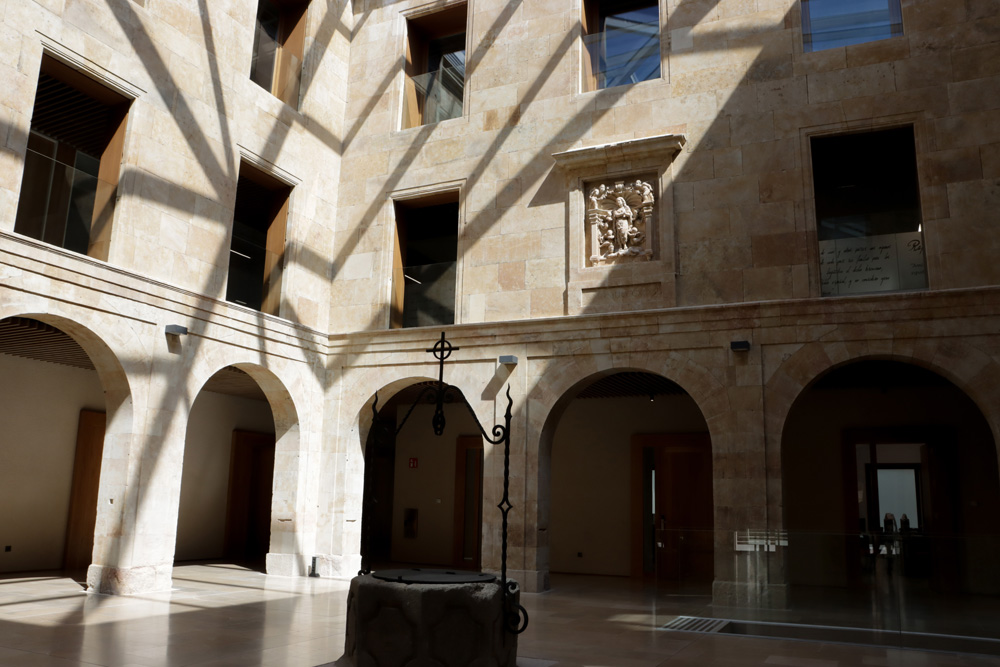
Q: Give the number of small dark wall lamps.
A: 3